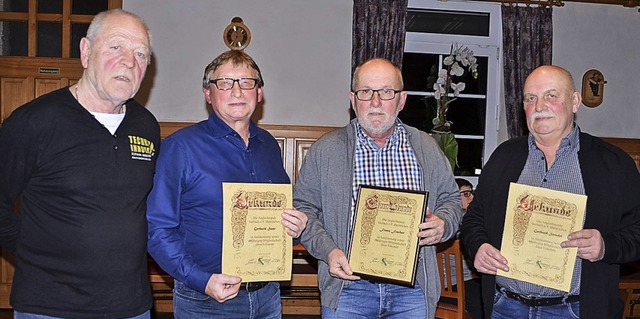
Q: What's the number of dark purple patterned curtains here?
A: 2